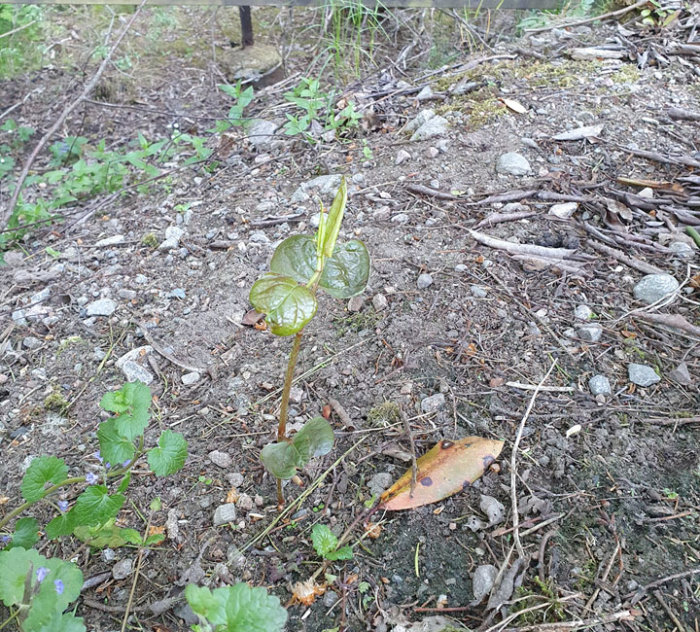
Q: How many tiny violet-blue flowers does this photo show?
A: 8